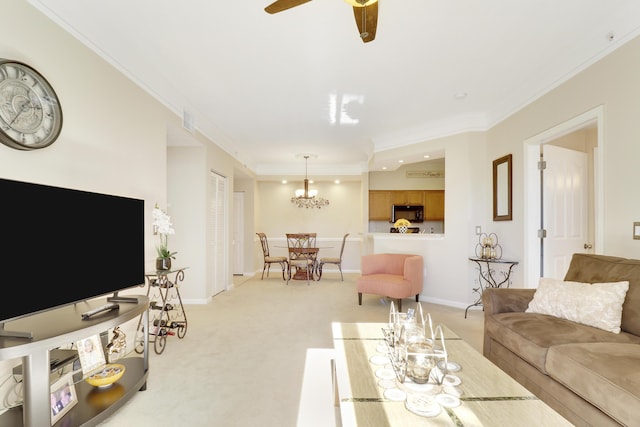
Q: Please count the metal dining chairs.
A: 4